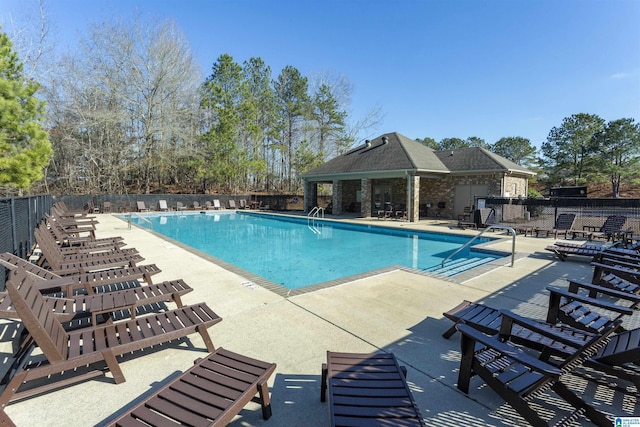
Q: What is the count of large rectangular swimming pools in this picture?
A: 1